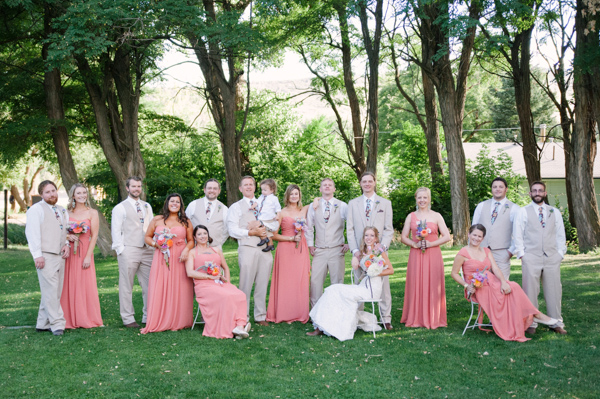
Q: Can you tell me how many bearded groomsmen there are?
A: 4